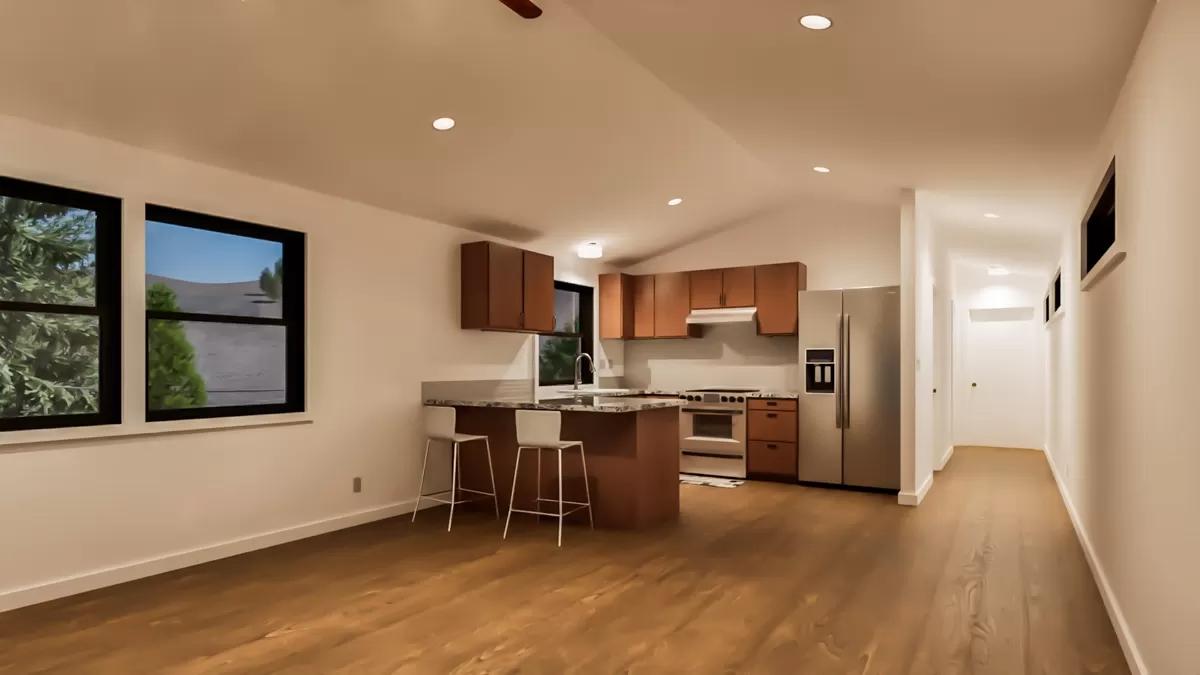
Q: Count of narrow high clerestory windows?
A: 3